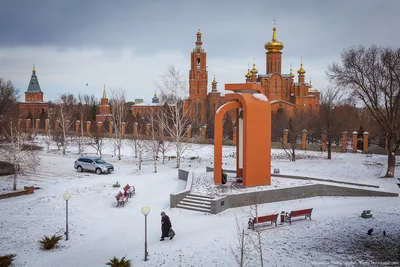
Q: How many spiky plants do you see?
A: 3